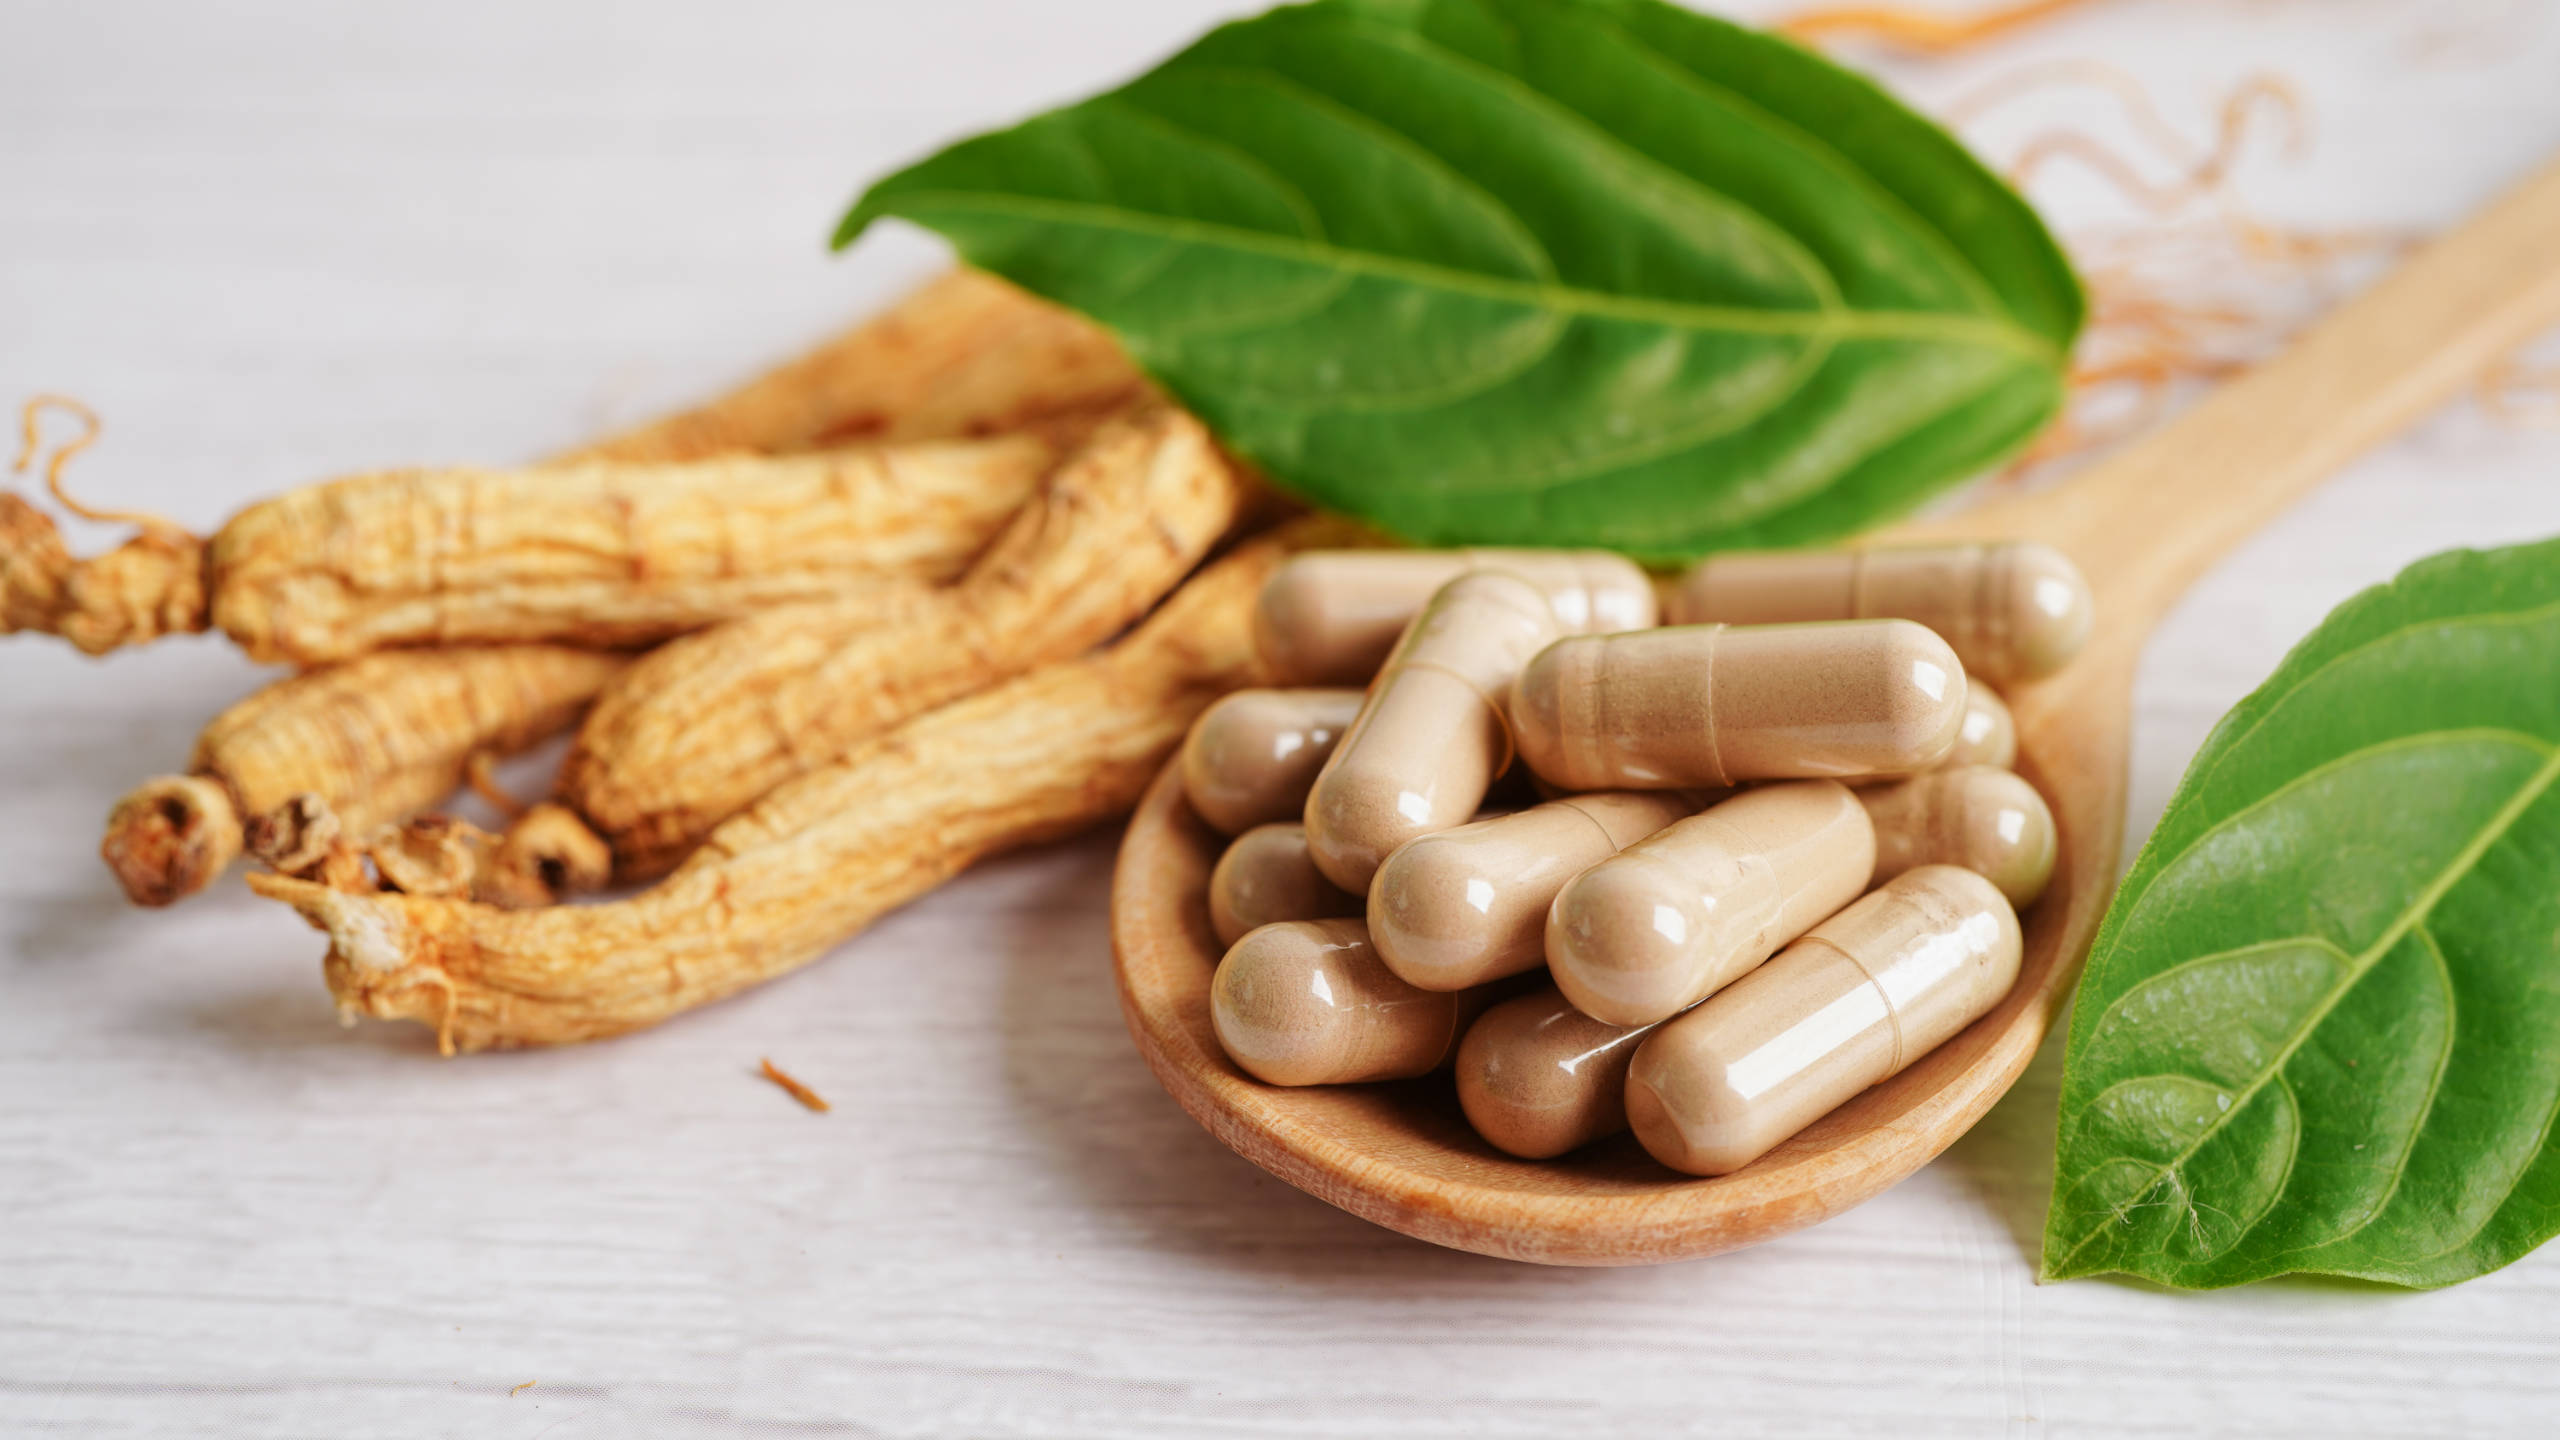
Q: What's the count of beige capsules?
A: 13